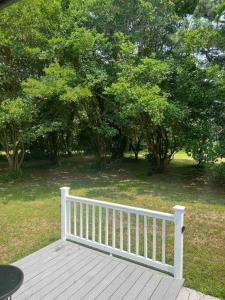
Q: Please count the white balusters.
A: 14